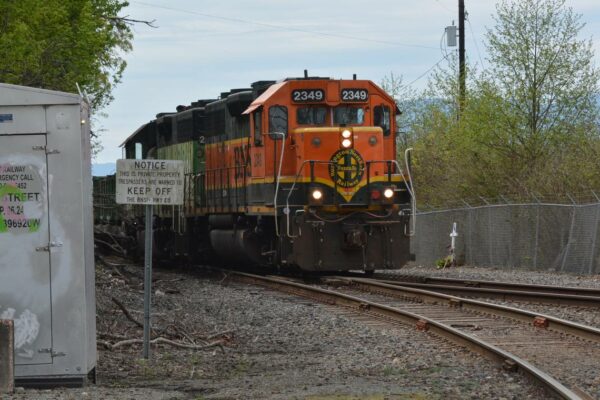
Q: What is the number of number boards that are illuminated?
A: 2